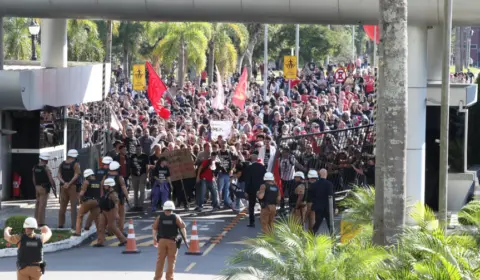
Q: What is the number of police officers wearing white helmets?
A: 11